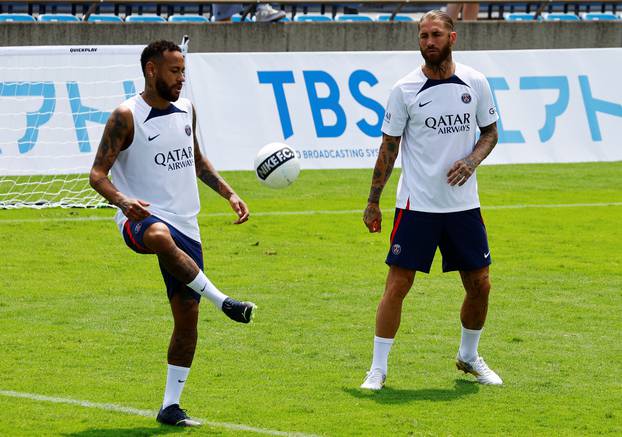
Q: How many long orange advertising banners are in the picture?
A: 0